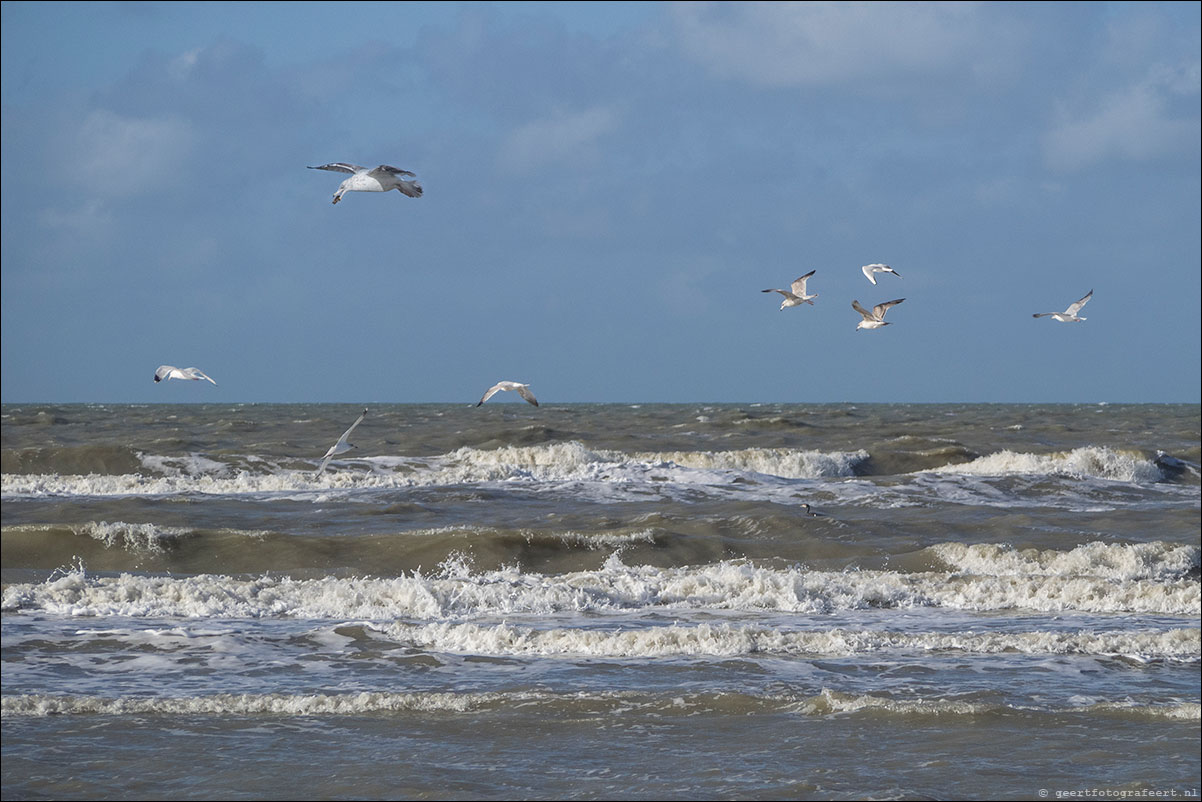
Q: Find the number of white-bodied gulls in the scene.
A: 8